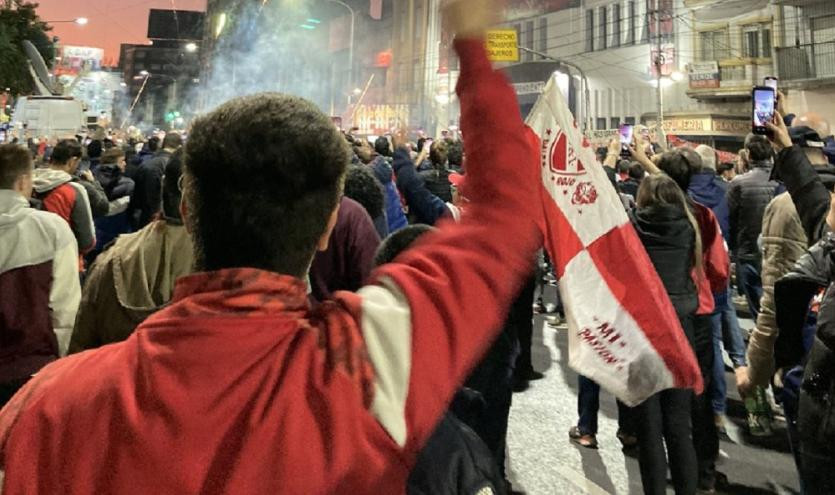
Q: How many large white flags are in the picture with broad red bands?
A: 1